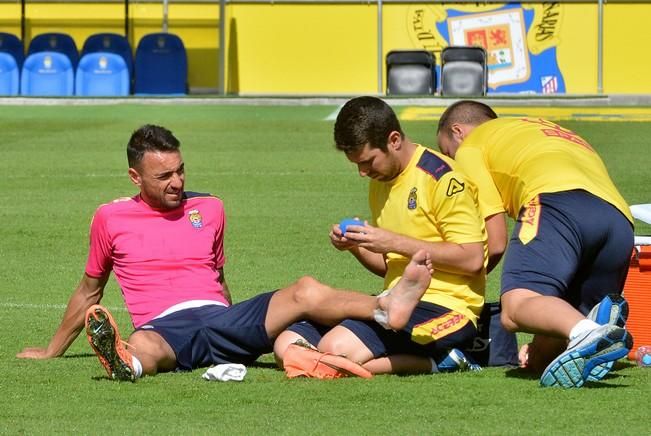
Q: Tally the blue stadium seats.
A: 7